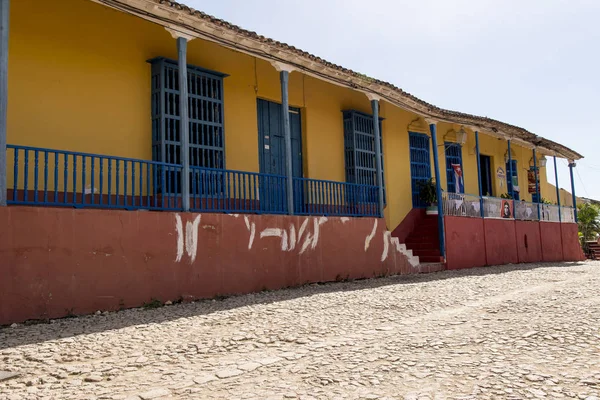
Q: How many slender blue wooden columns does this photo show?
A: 10